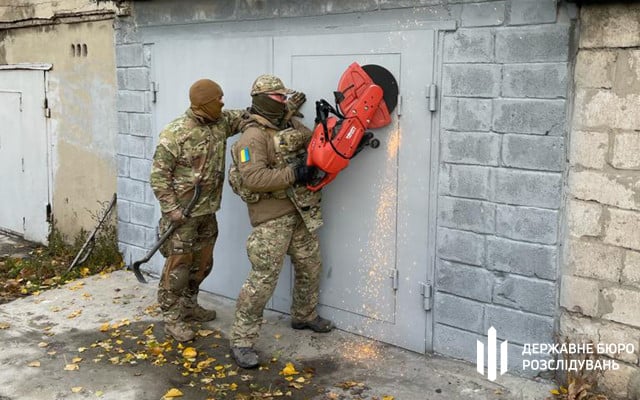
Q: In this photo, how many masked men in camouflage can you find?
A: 2